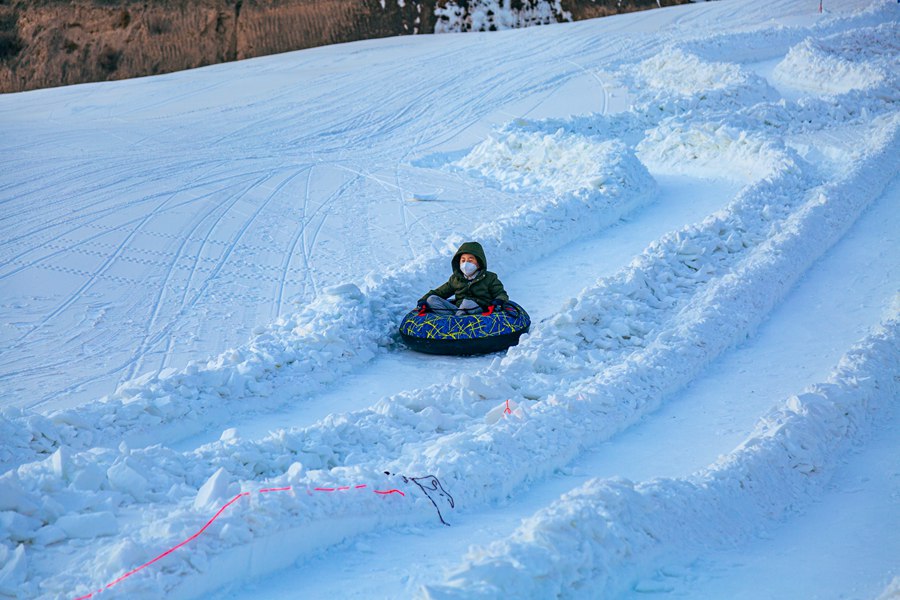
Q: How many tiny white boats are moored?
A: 0